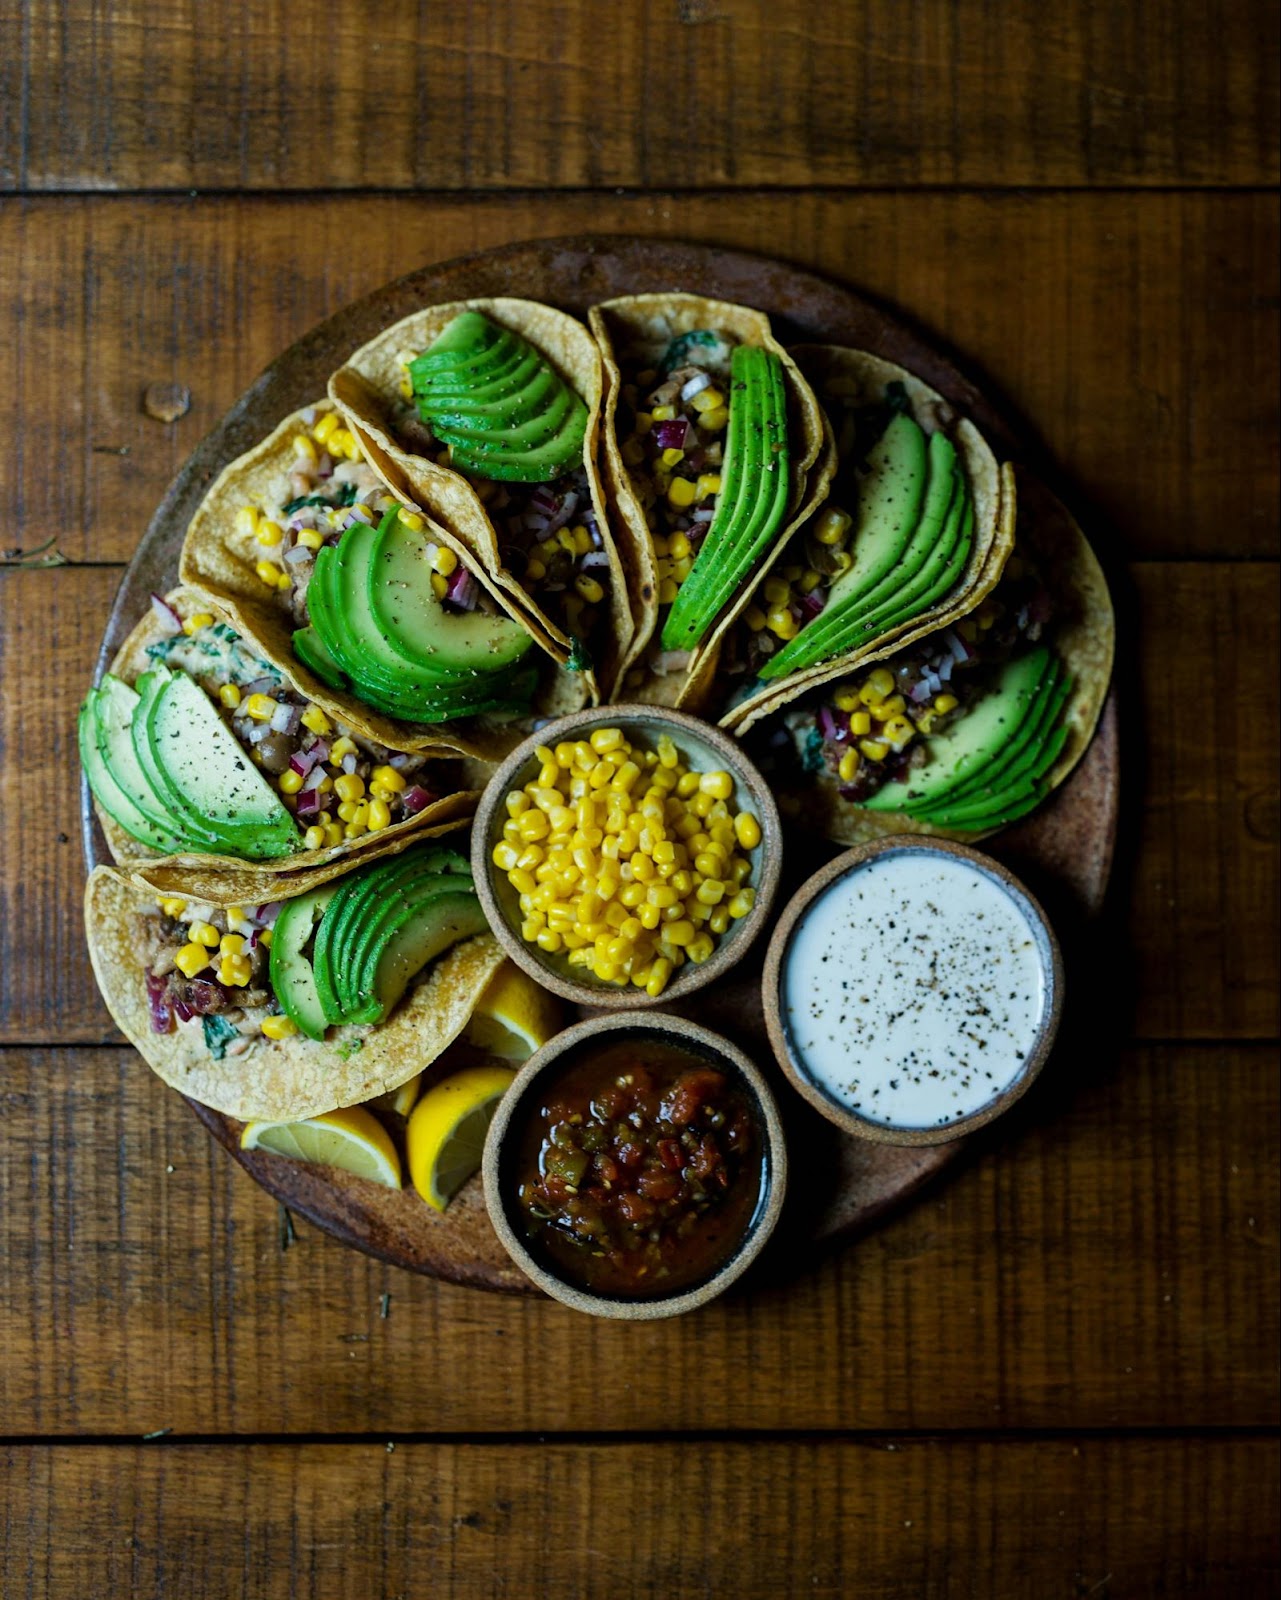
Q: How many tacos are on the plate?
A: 7